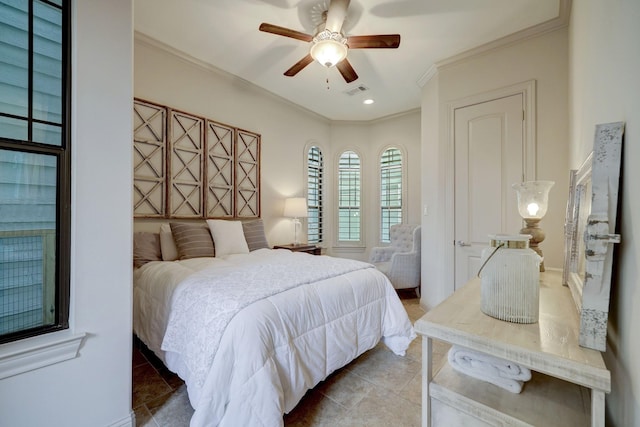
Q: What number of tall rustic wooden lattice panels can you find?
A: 4